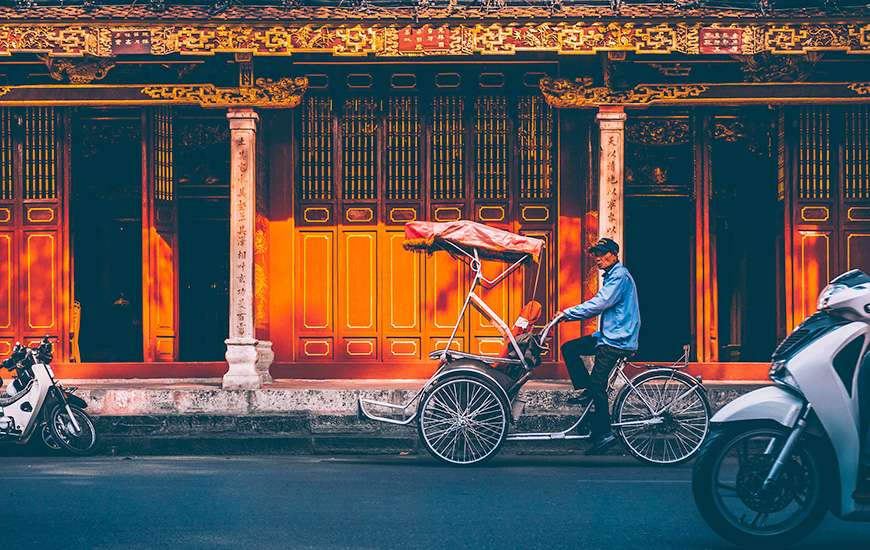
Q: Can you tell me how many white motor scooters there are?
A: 2